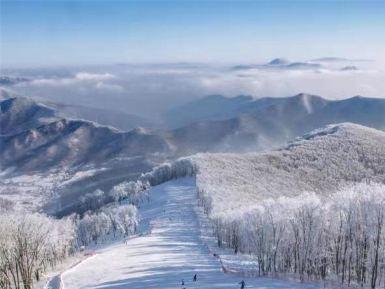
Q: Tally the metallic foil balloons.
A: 0